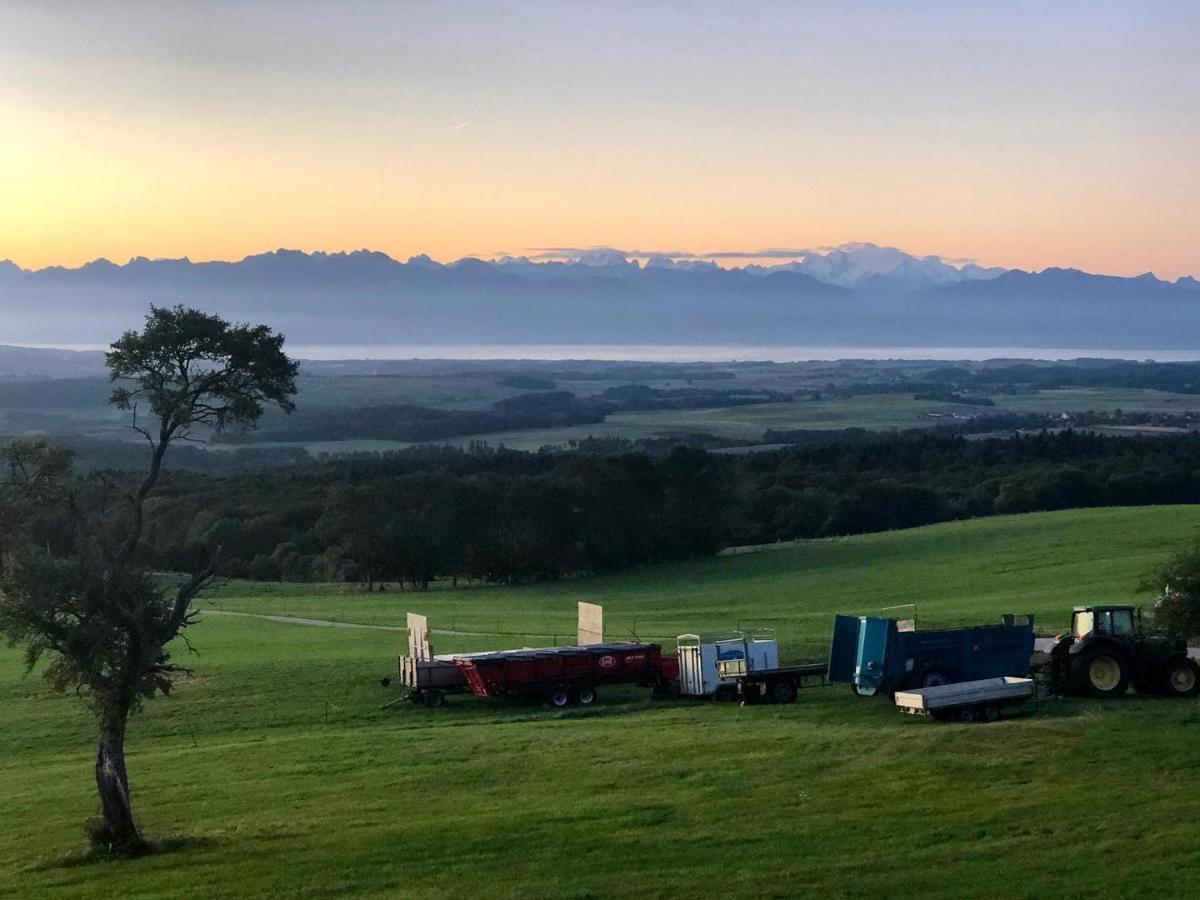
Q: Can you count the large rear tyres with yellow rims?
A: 1